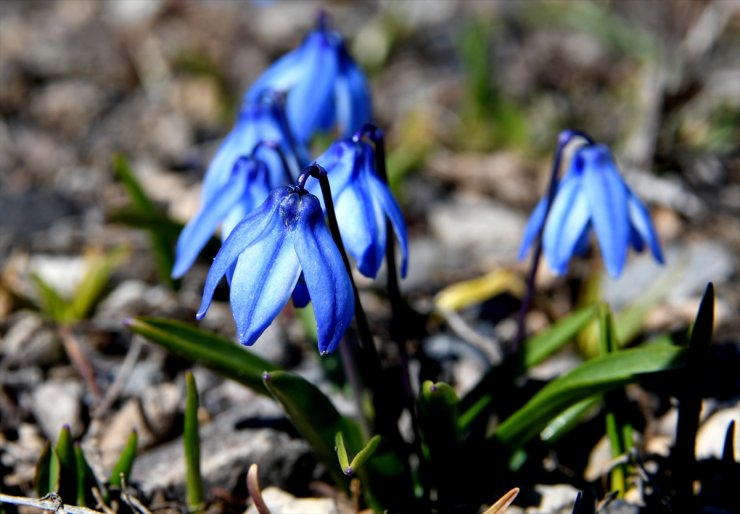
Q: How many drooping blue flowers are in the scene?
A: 6